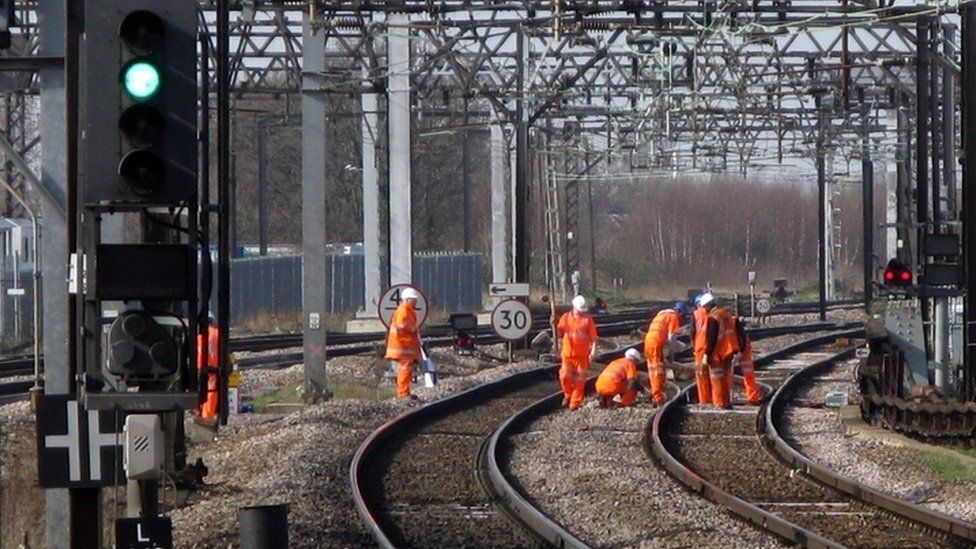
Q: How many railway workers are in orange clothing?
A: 8